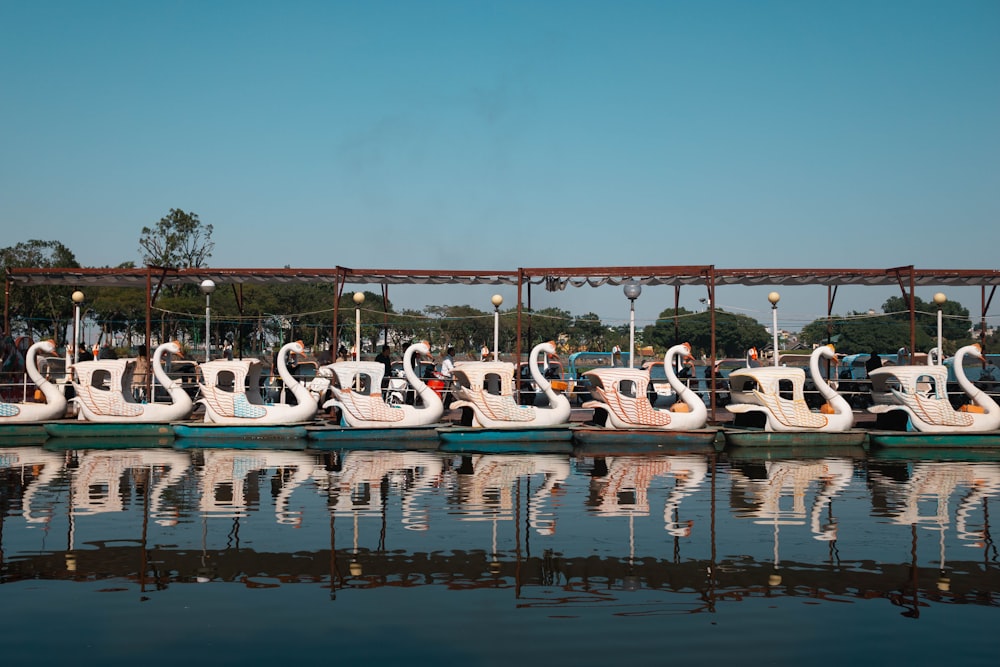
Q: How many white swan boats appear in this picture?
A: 8